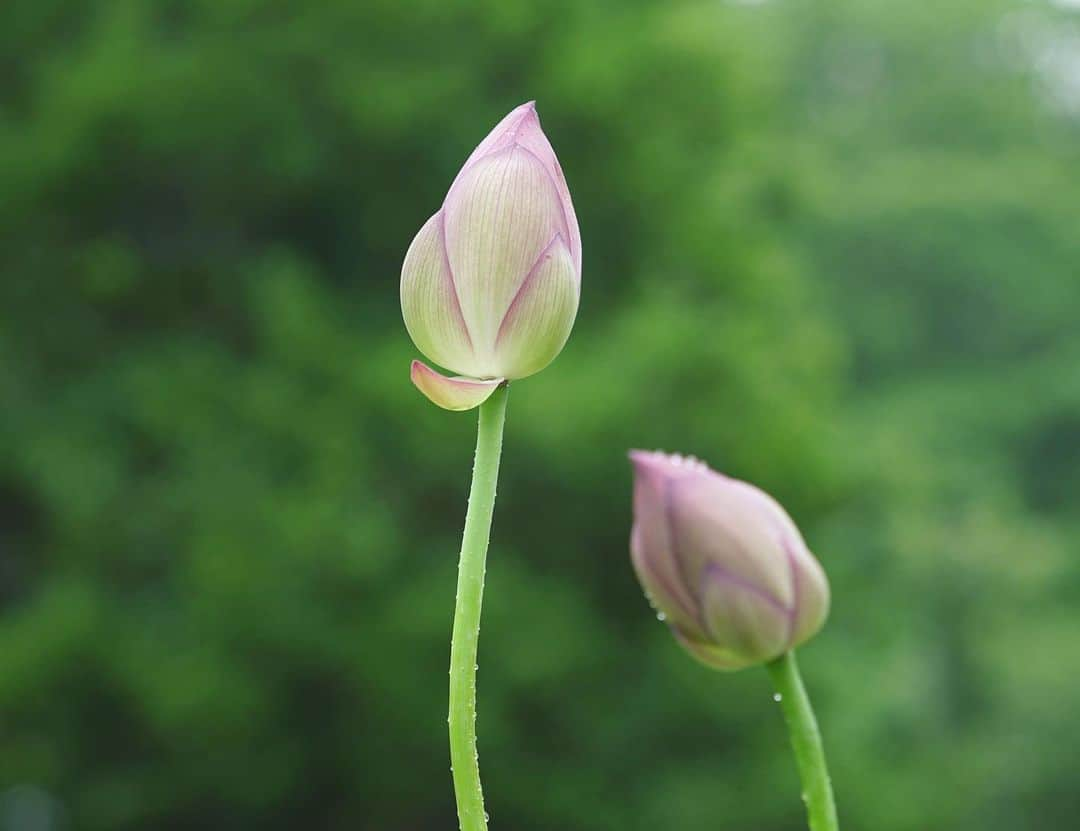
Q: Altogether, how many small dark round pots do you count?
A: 0